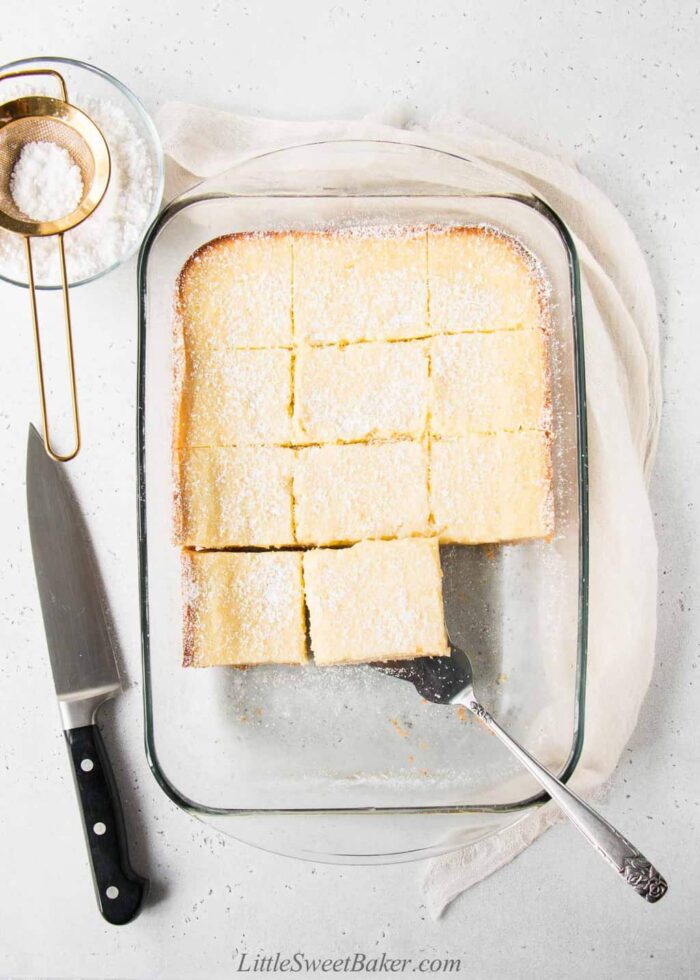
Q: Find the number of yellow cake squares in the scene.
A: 11